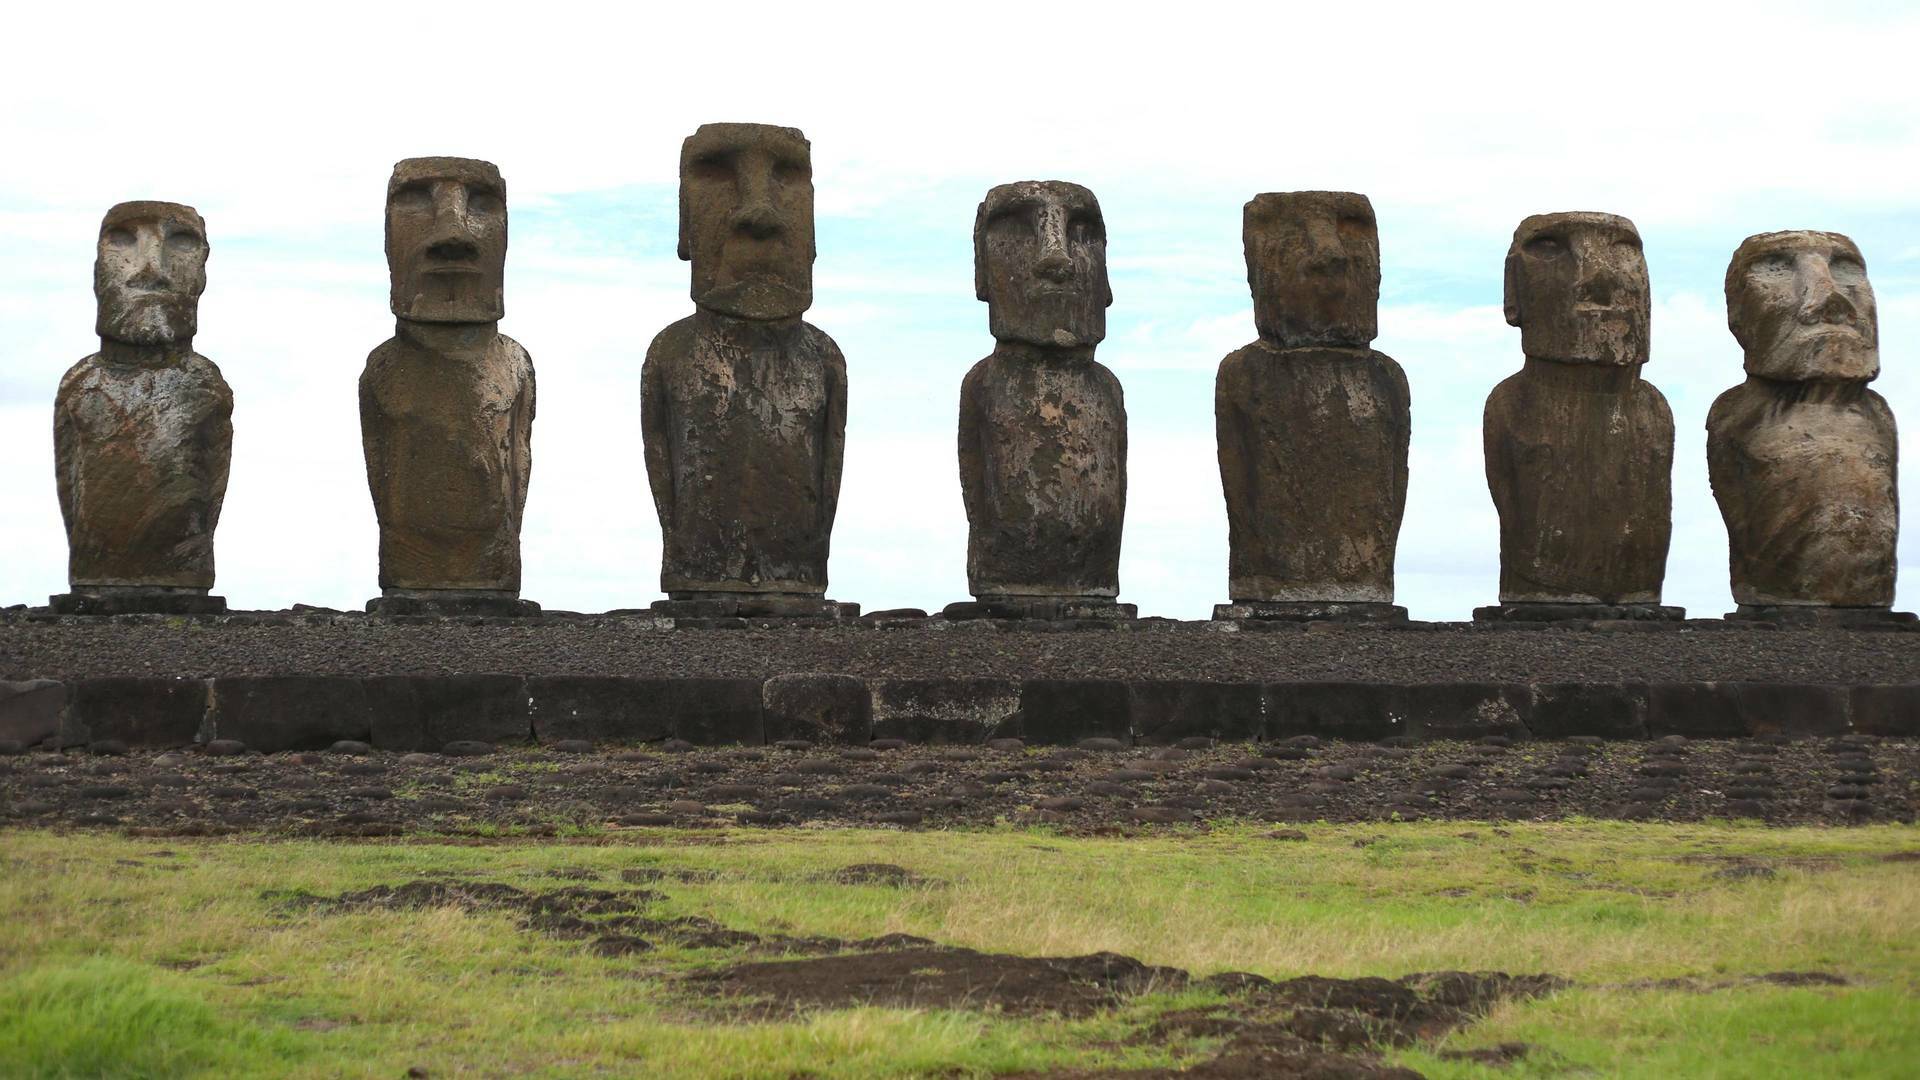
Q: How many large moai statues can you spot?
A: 7